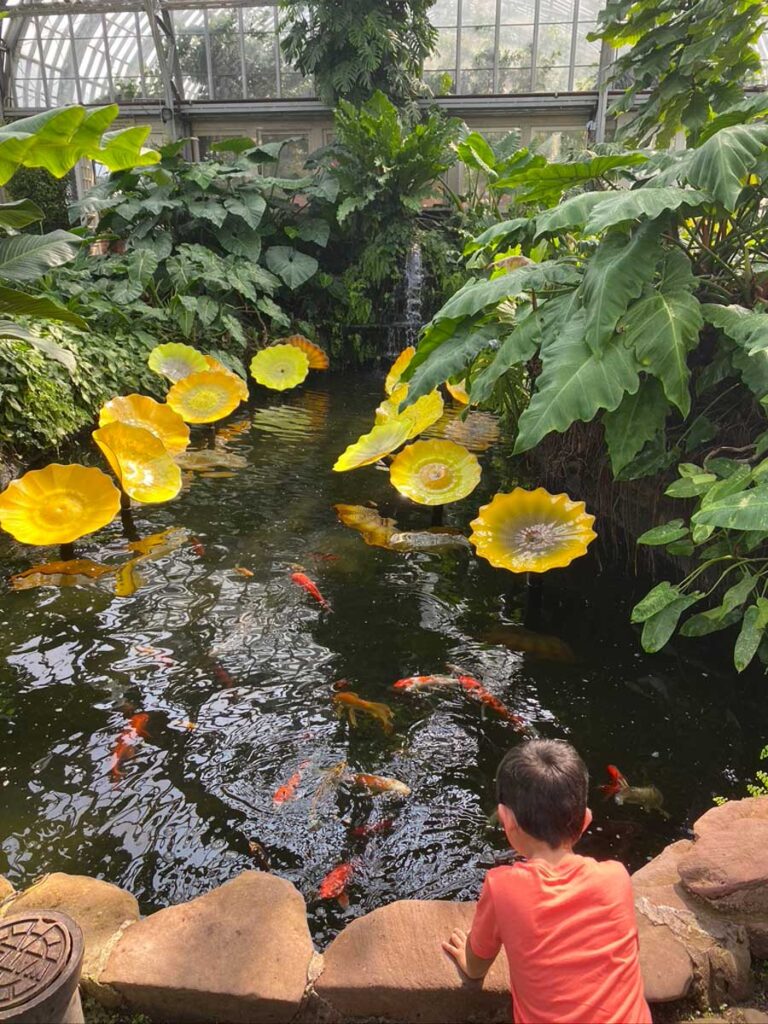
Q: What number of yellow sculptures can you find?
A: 14